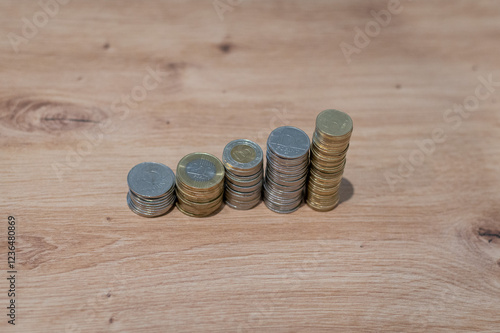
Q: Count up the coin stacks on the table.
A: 5